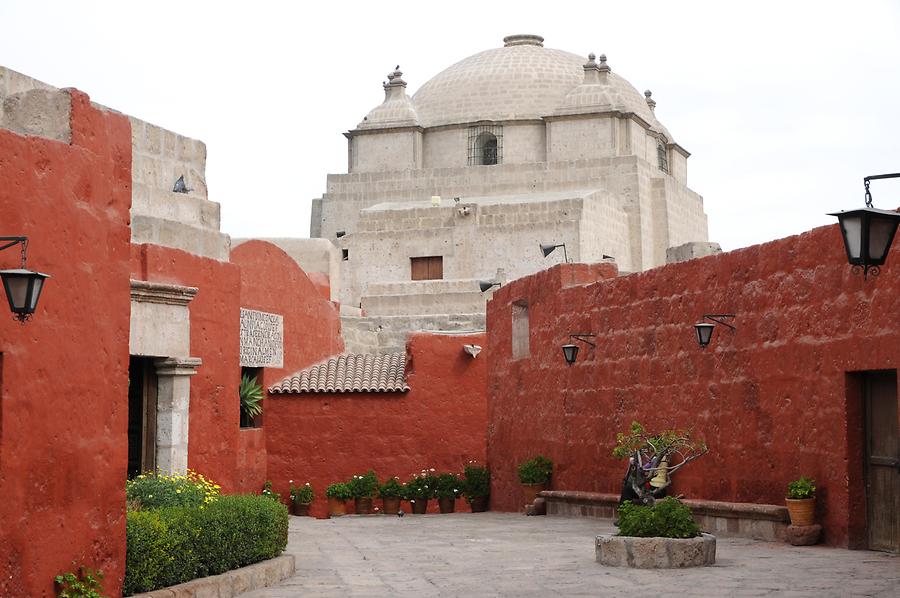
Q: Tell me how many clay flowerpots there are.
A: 9